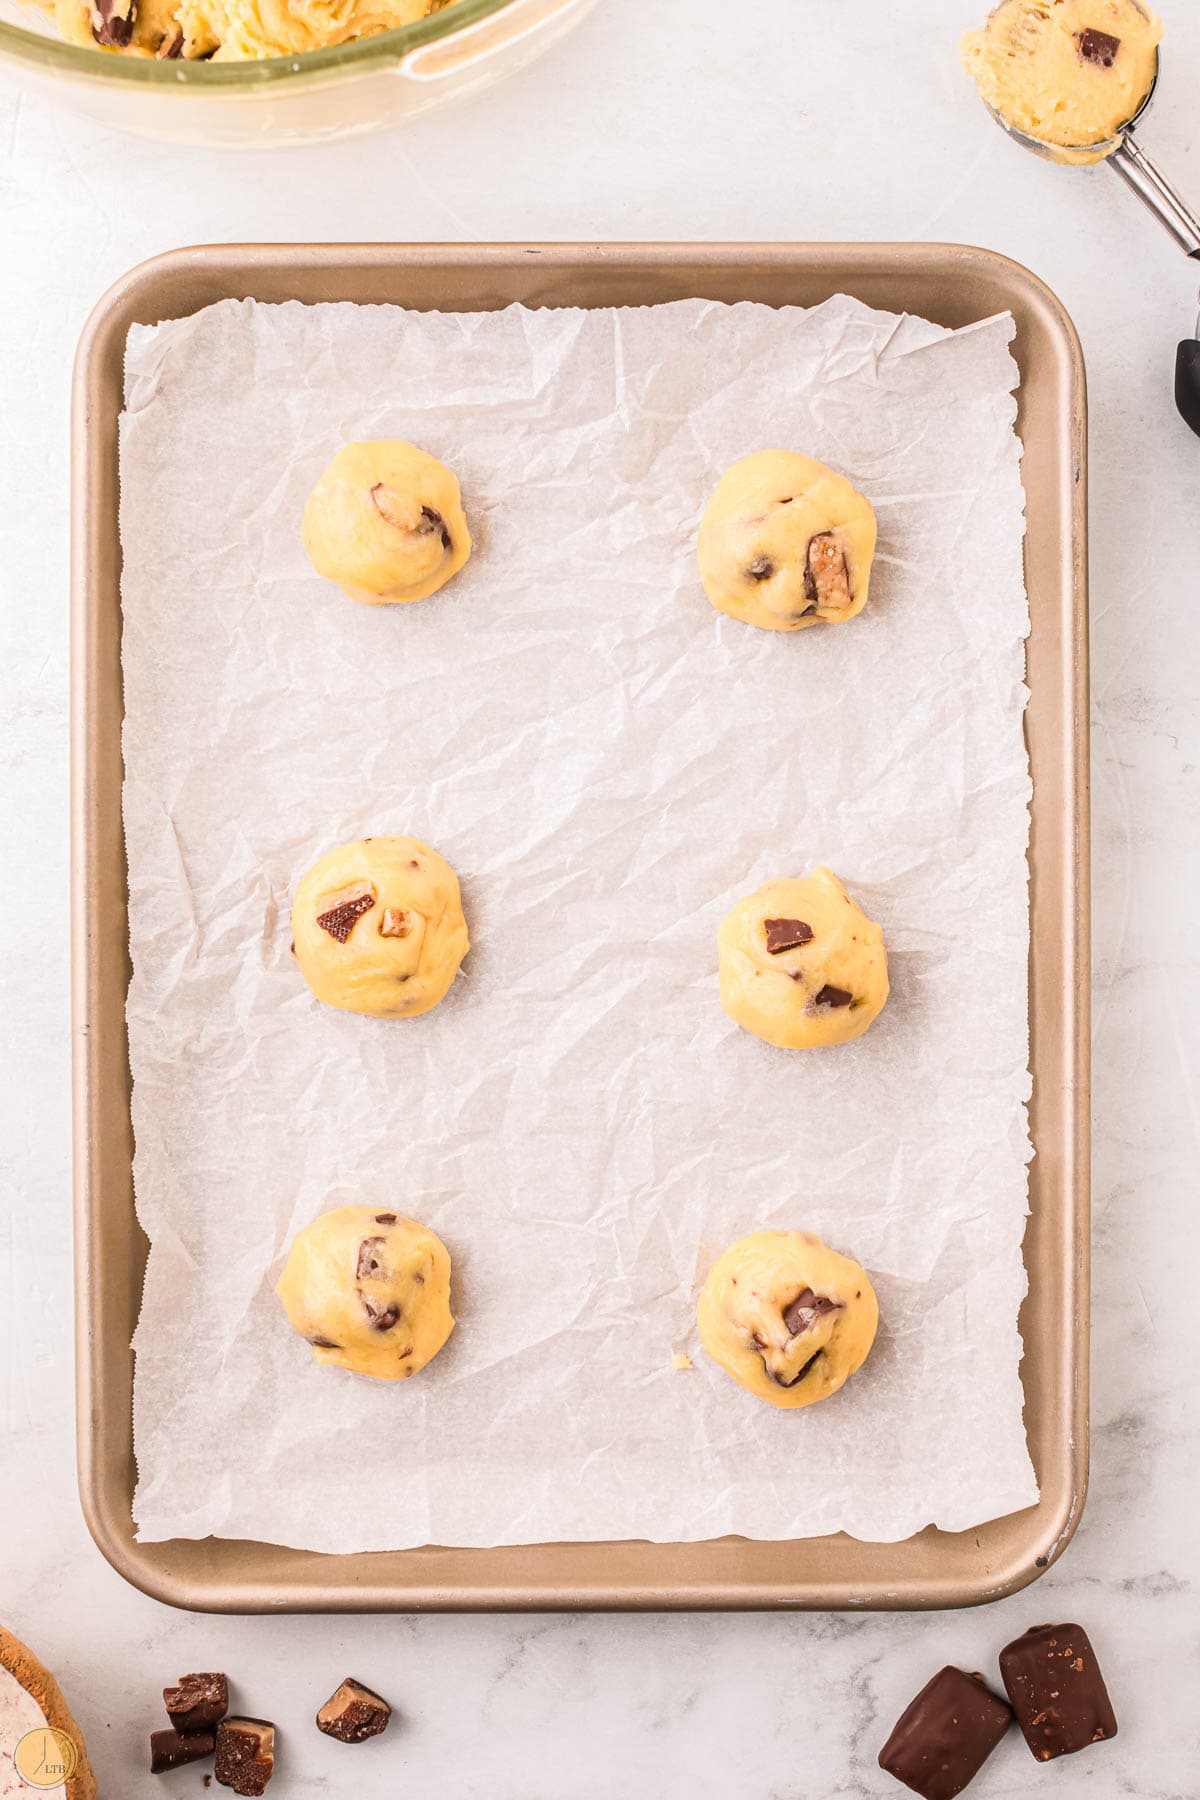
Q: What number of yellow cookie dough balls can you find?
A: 6